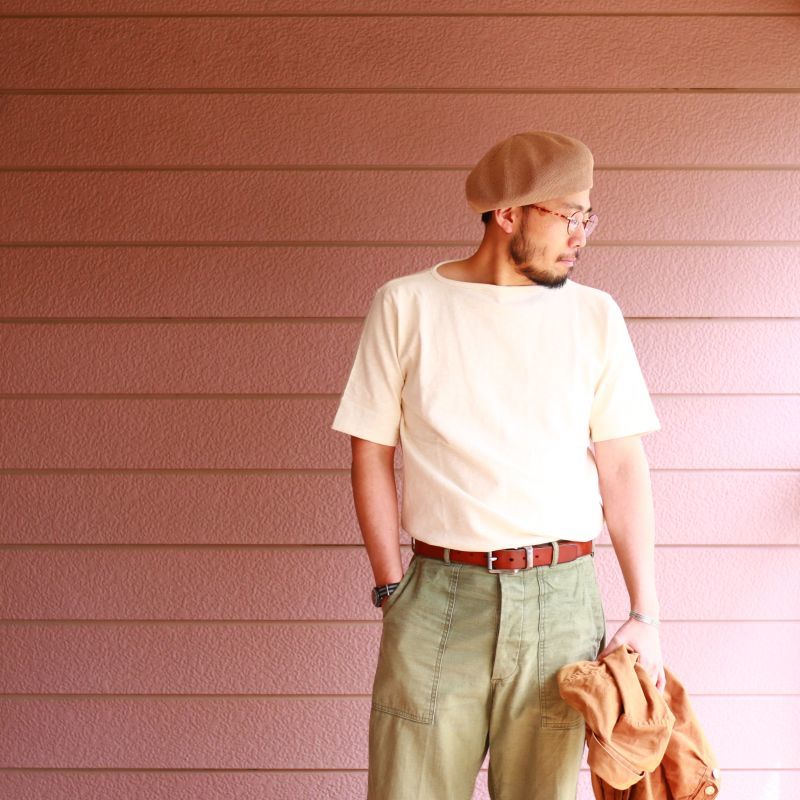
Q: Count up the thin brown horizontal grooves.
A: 11